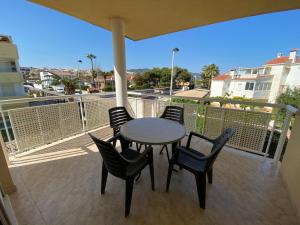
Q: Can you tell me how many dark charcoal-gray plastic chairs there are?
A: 4